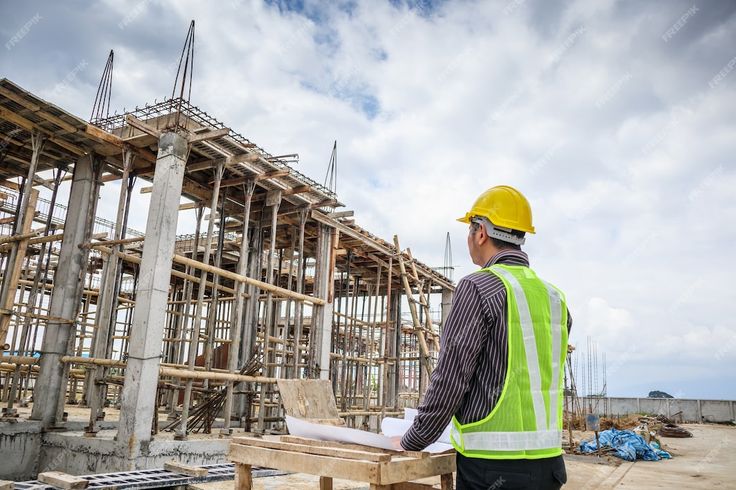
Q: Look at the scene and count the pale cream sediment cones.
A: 0